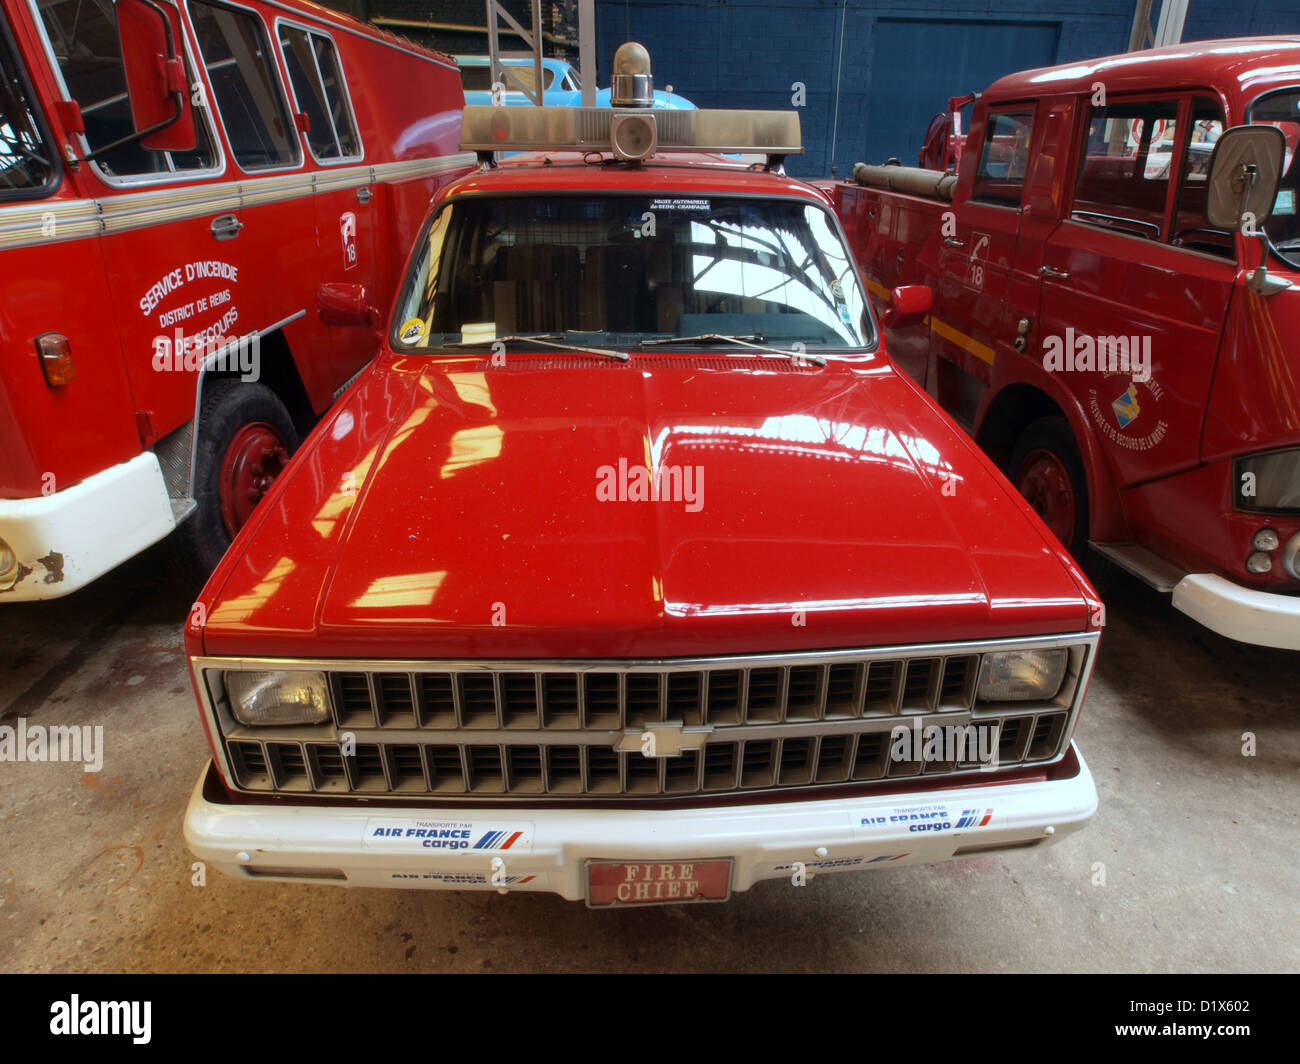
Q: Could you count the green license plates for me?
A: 0